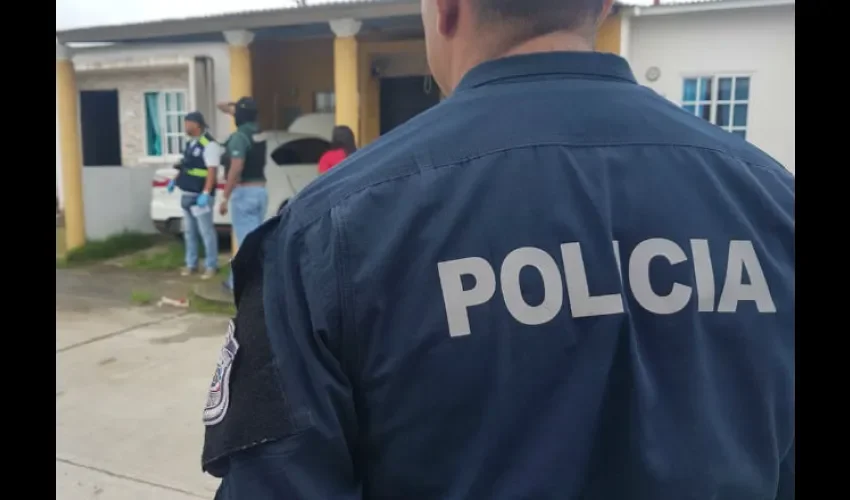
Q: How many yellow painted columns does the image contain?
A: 3